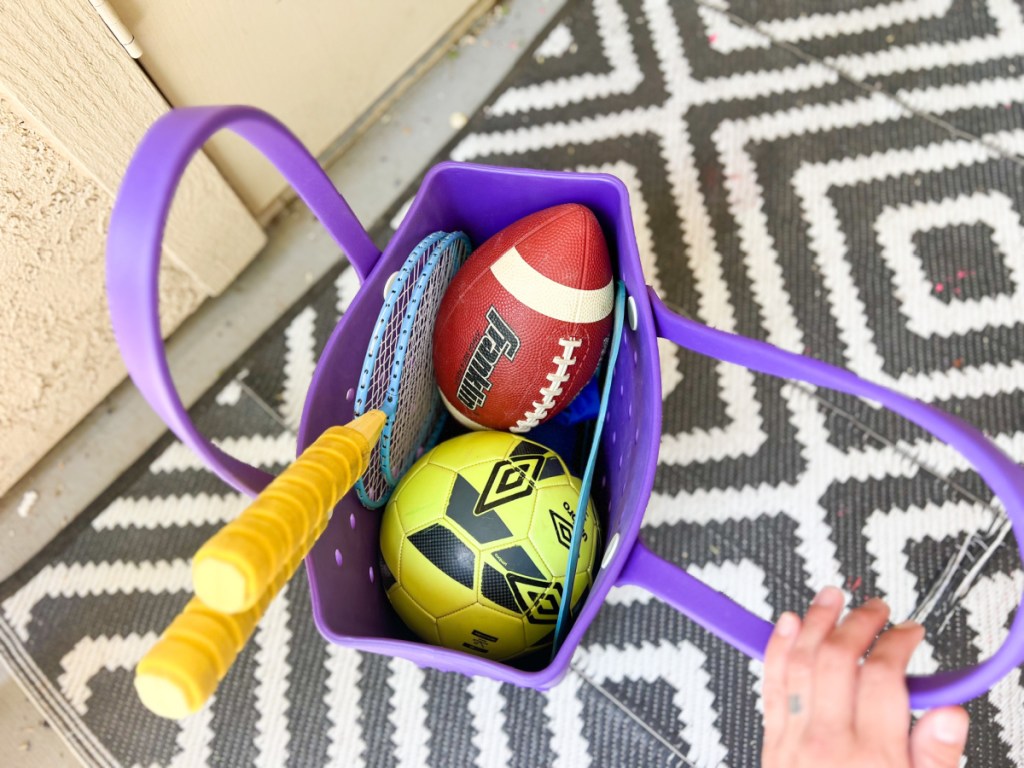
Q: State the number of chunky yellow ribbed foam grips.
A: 2